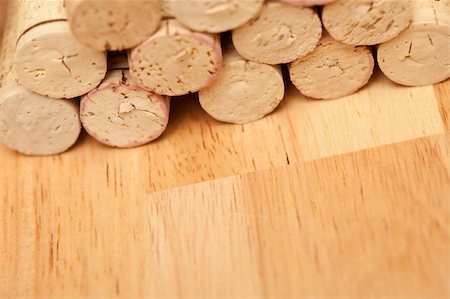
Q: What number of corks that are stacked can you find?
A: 12